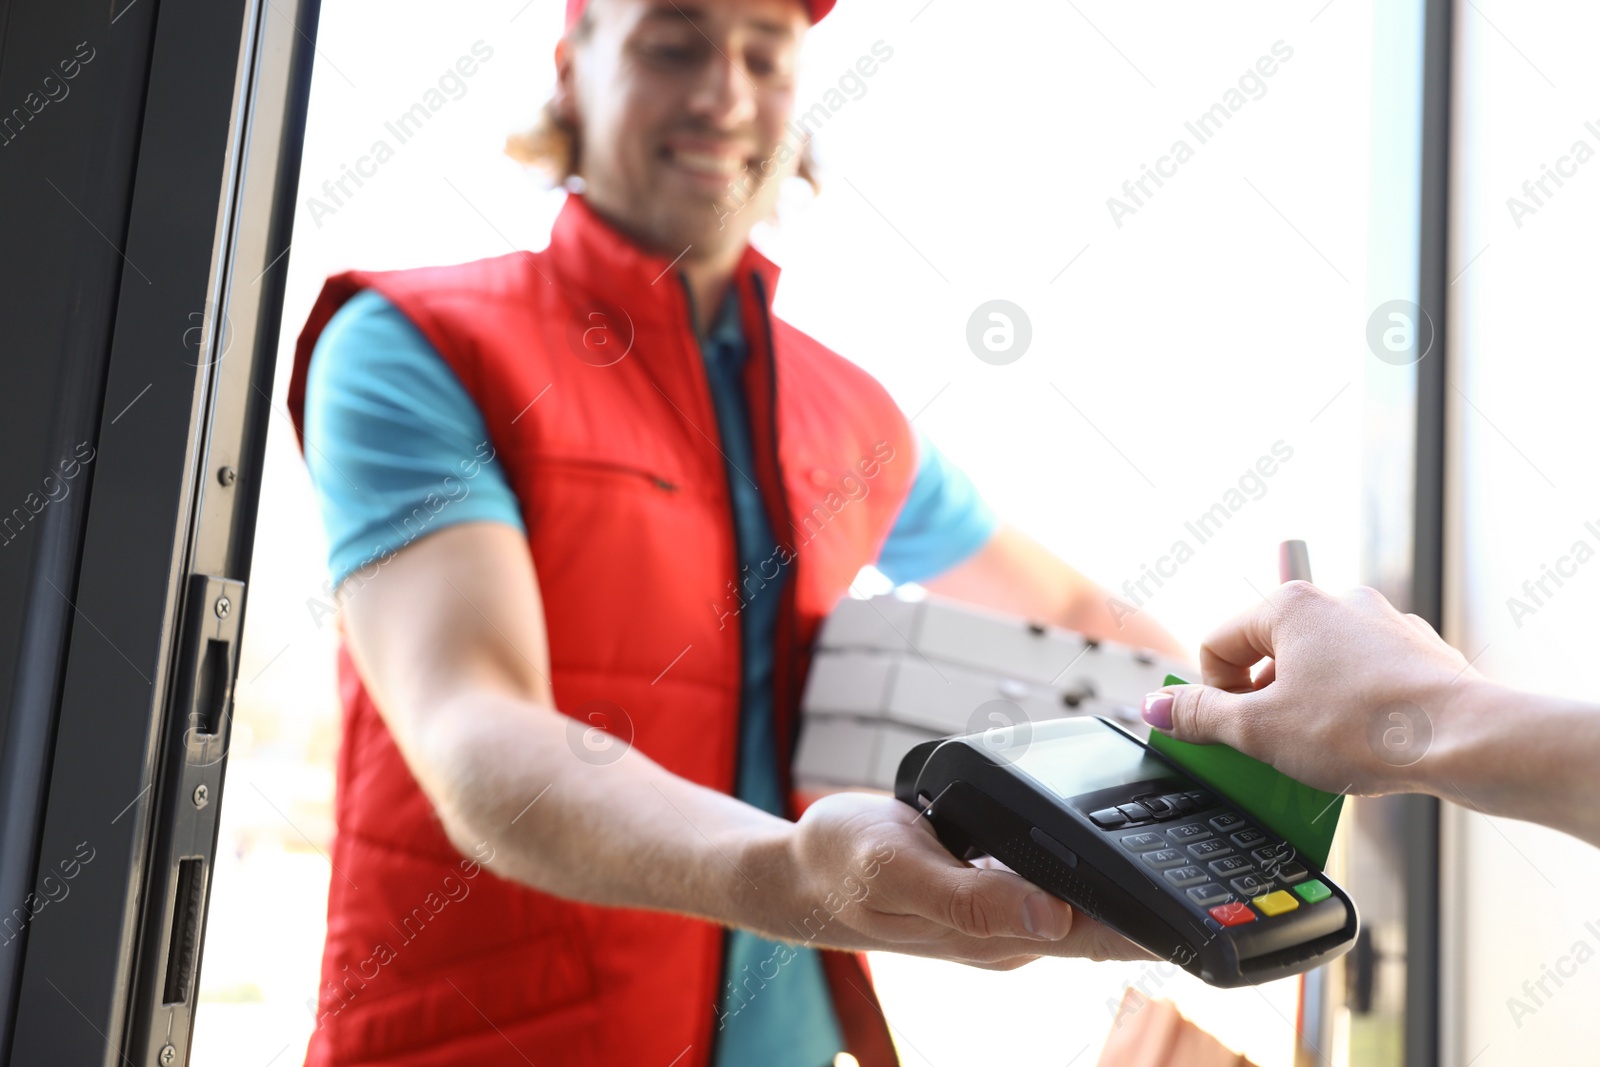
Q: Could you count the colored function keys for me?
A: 3